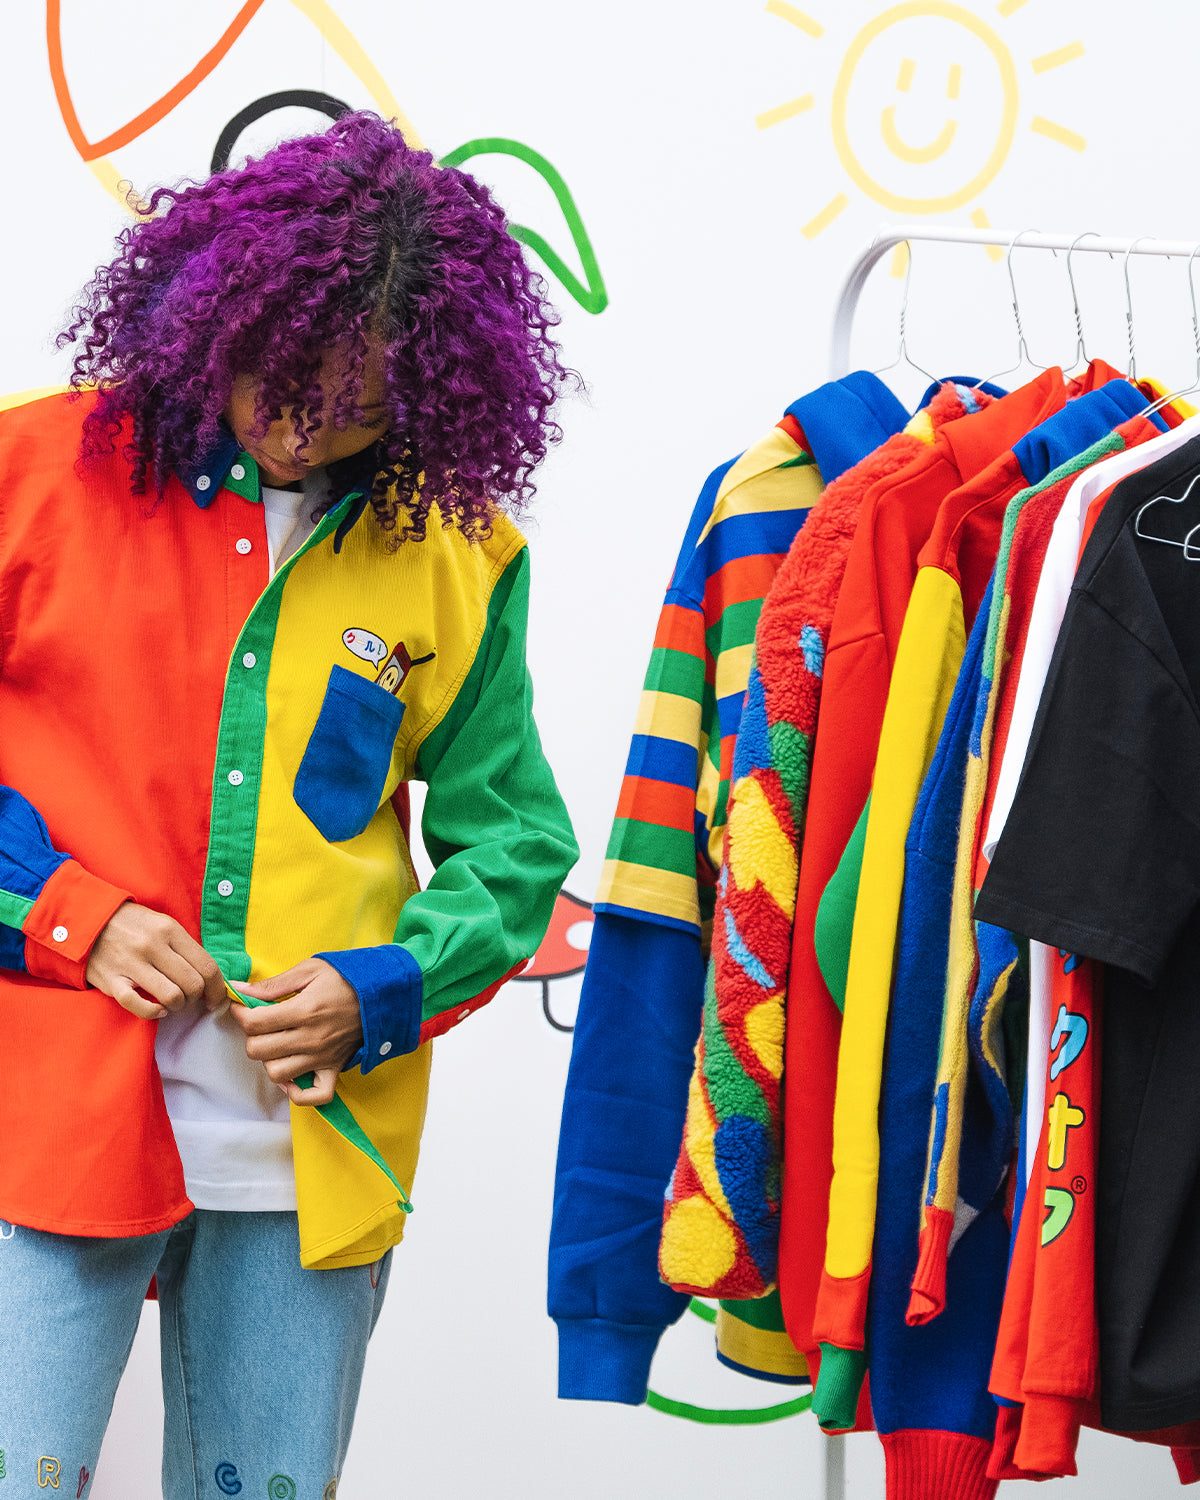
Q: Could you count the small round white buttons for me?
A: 9